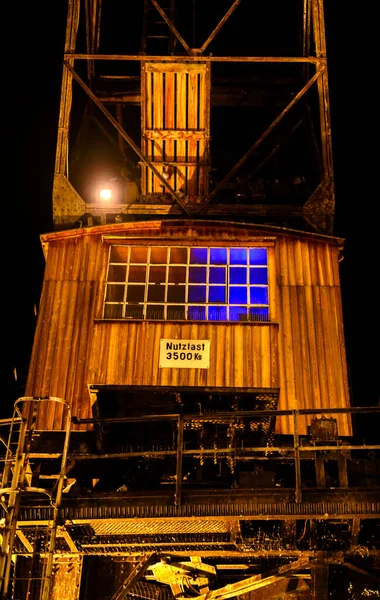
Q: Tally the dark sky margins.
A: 2